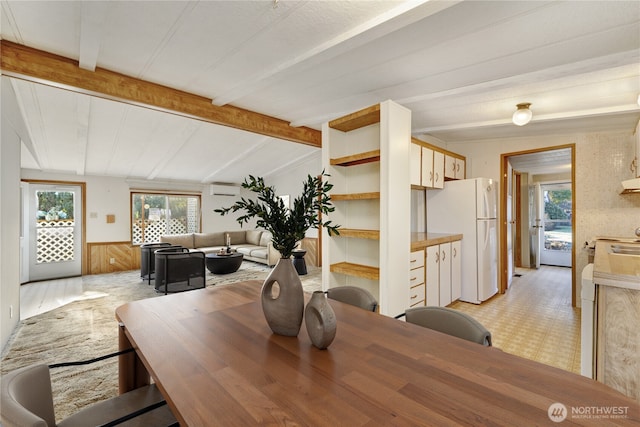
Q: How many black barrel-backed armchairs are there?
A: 2